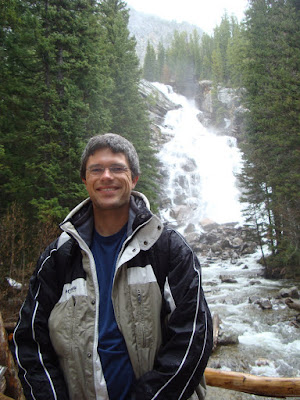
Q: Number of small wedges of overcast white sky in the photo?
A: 1